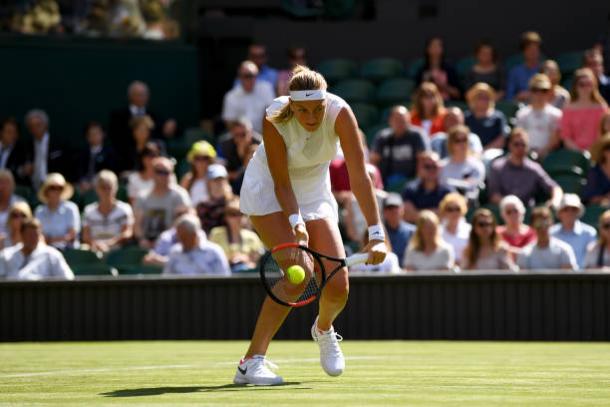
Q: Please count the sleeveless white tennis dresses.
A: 1